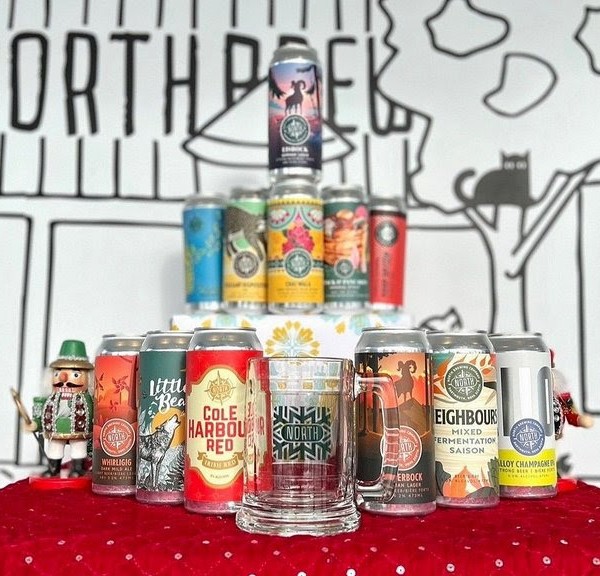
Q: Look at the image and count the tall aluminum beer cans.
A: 12